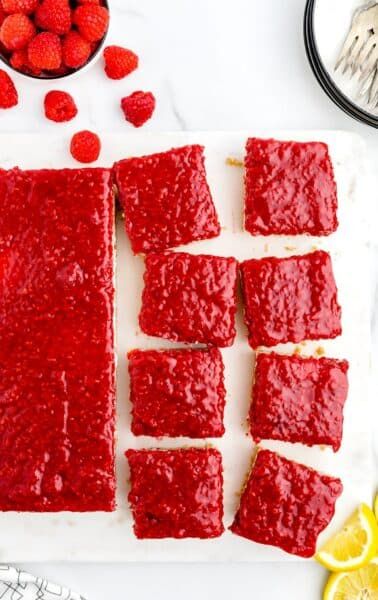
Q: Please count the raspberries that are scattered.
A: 5